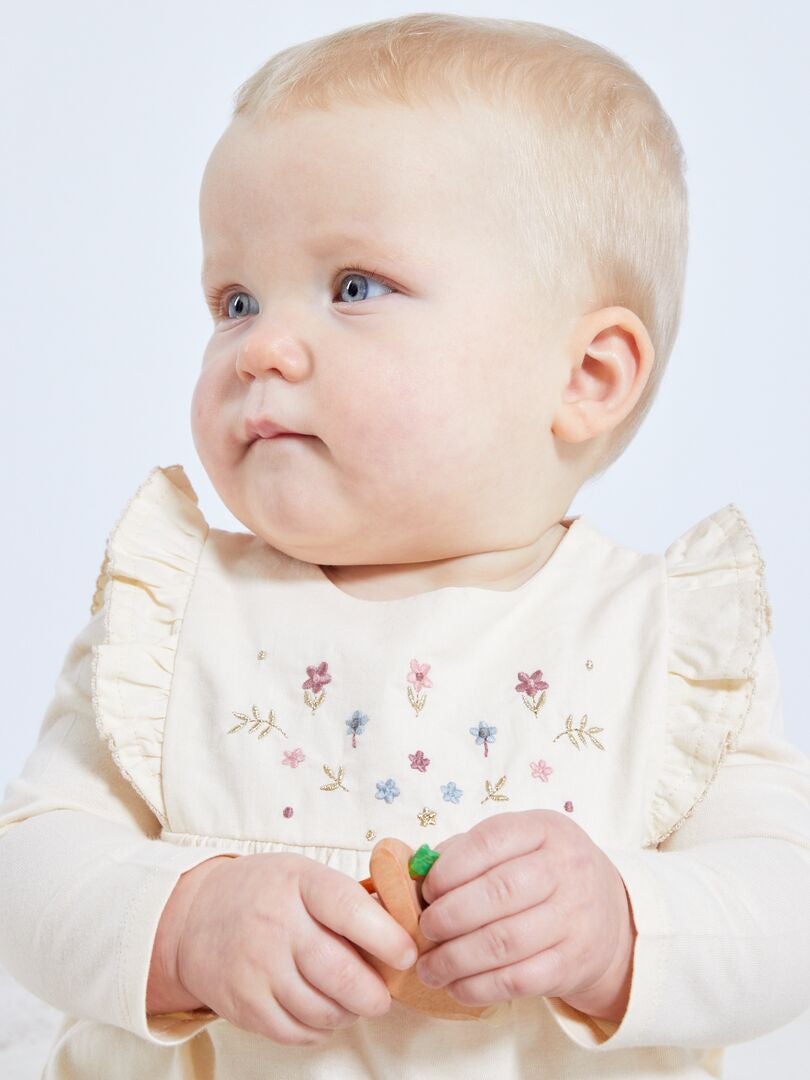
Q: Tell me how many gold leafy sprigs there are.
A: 4